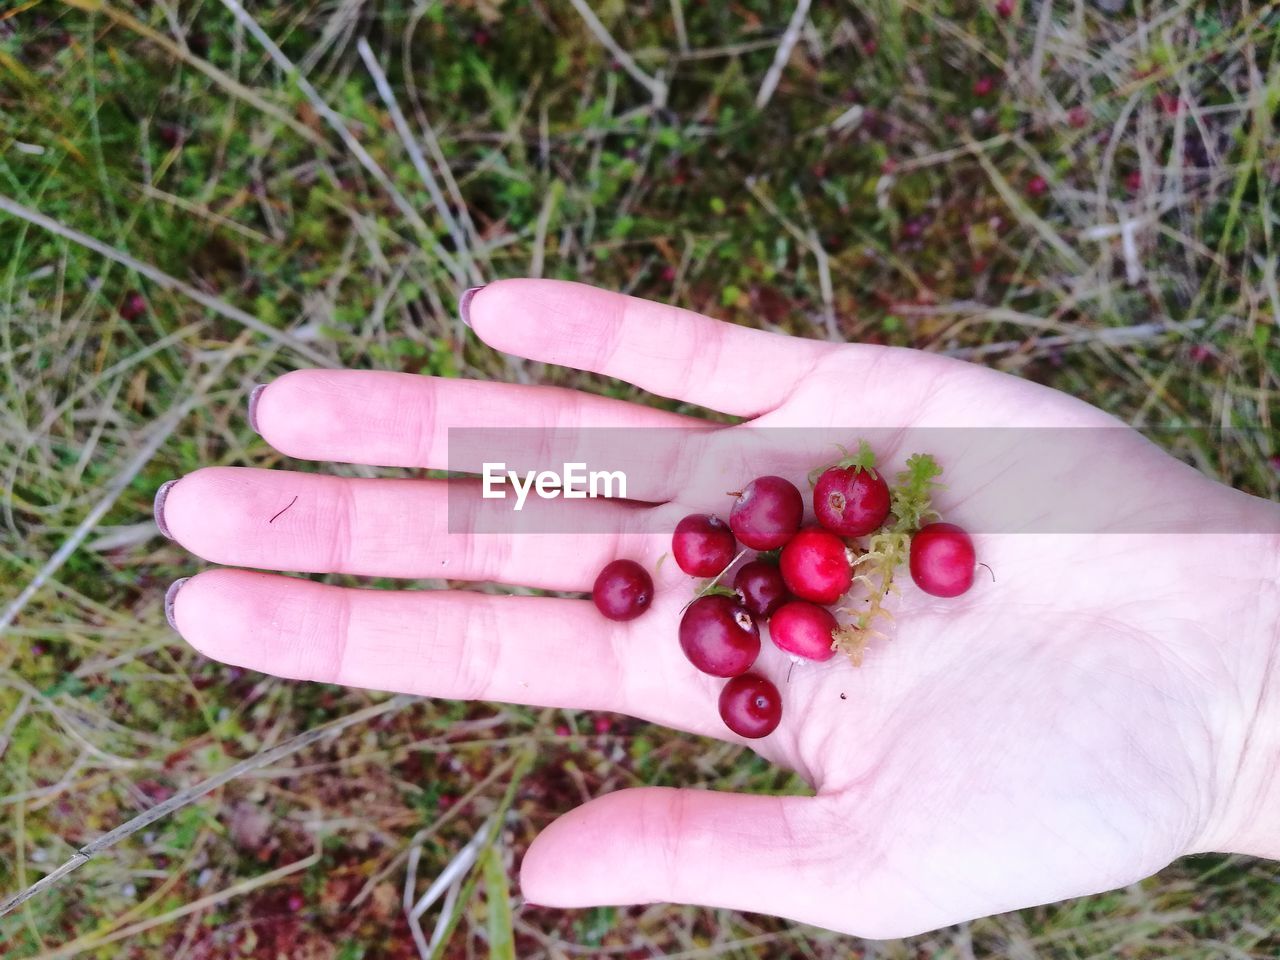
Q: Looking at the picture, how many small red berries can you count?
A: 10